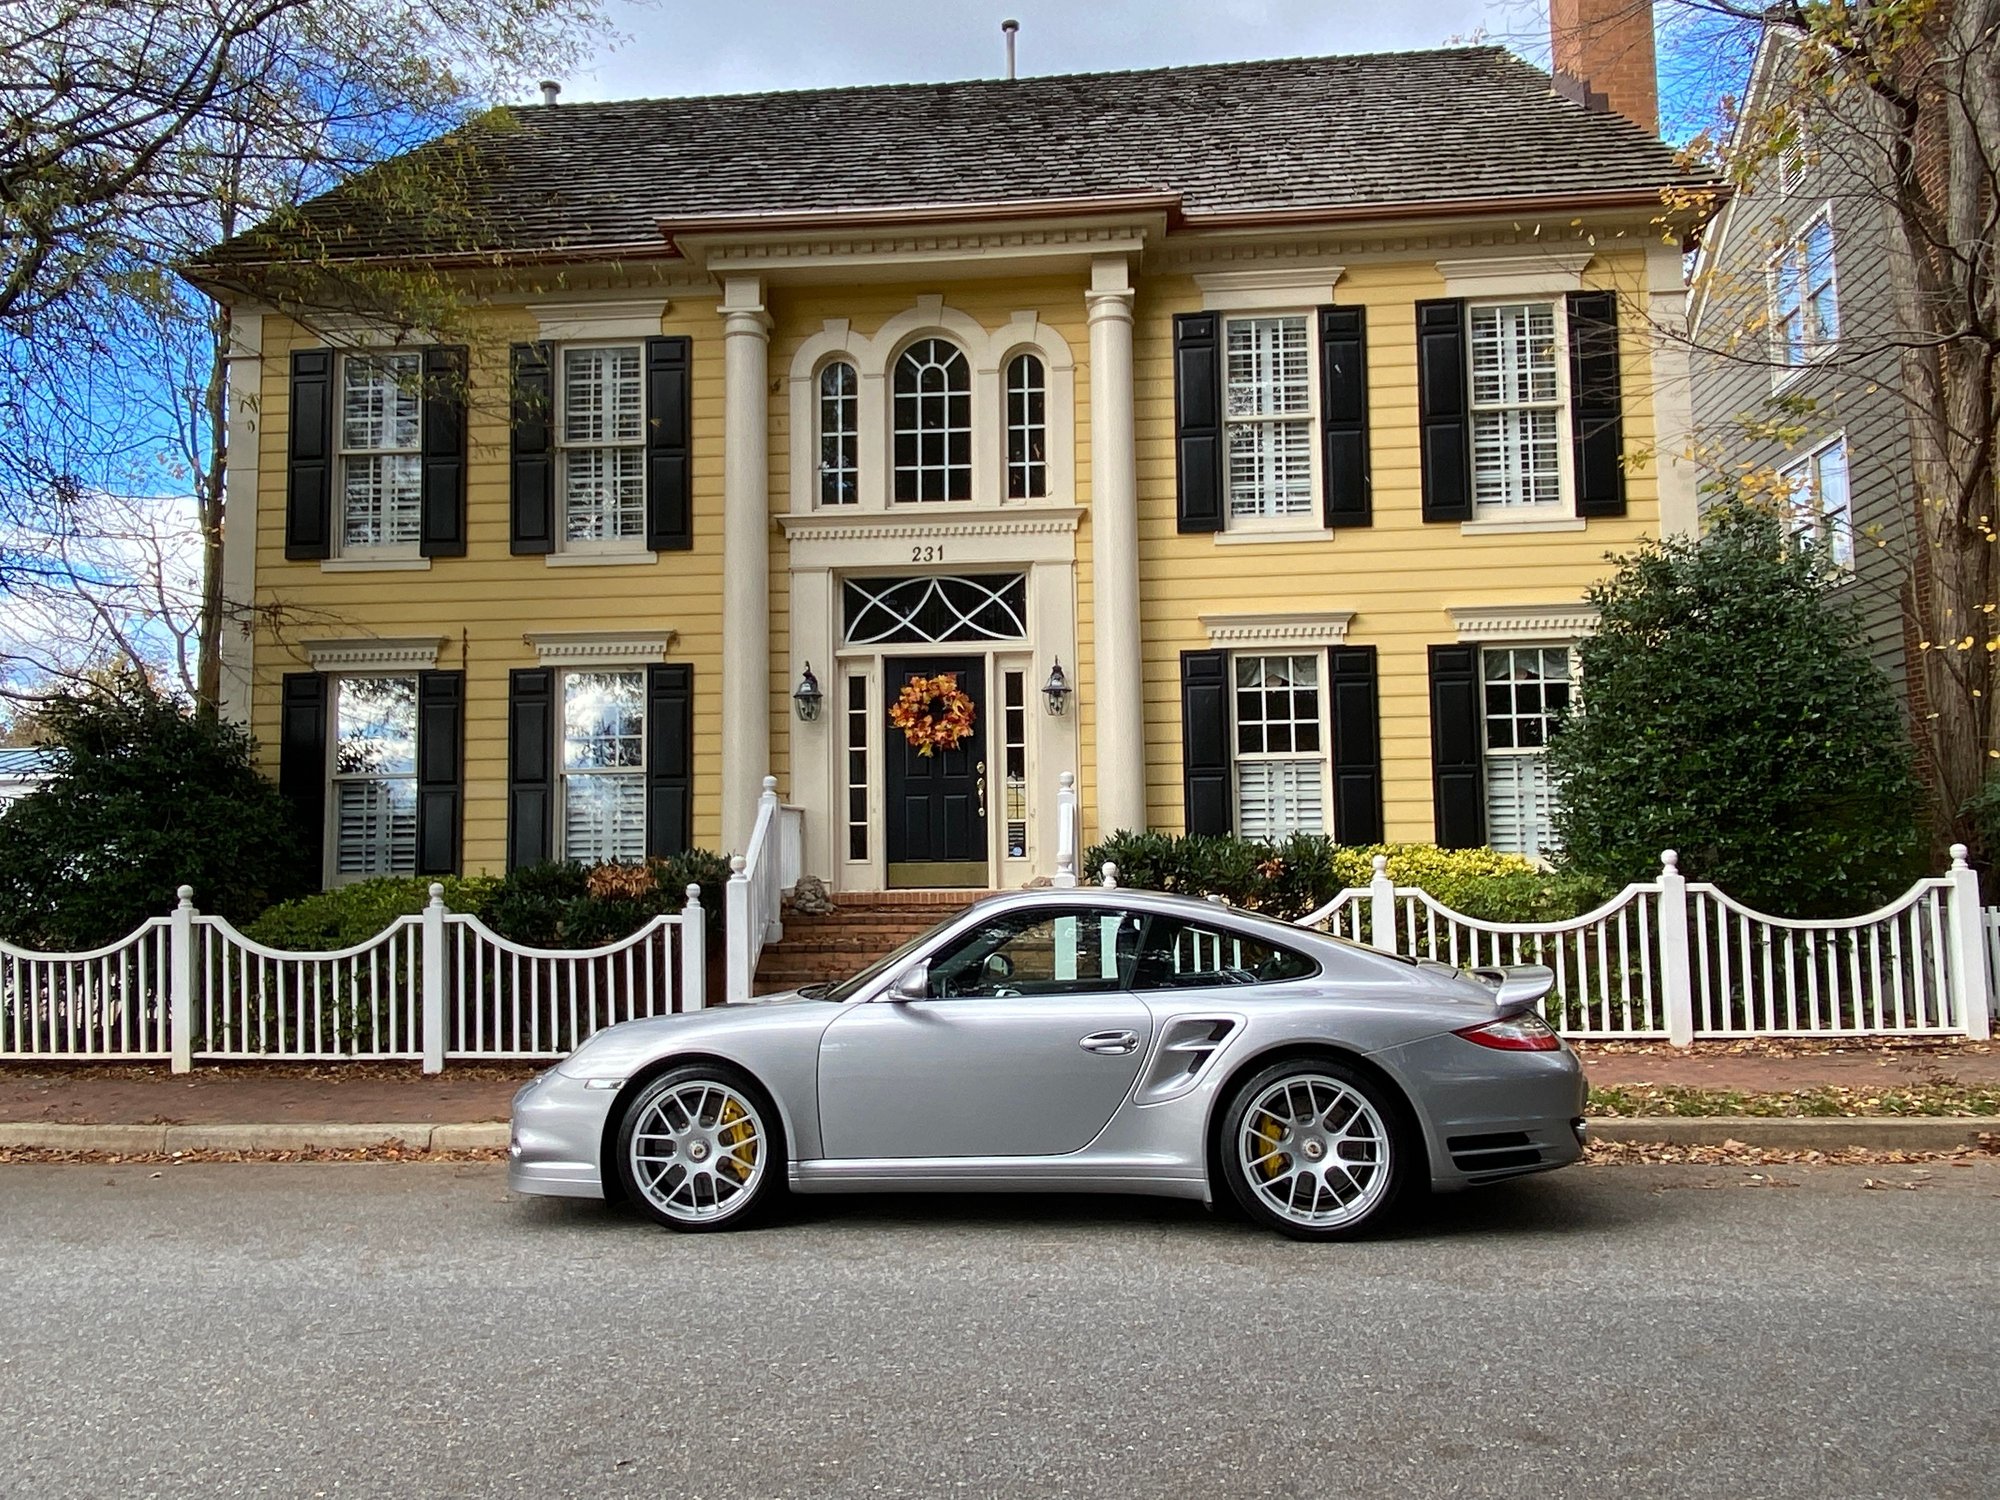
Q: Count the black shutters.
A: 15